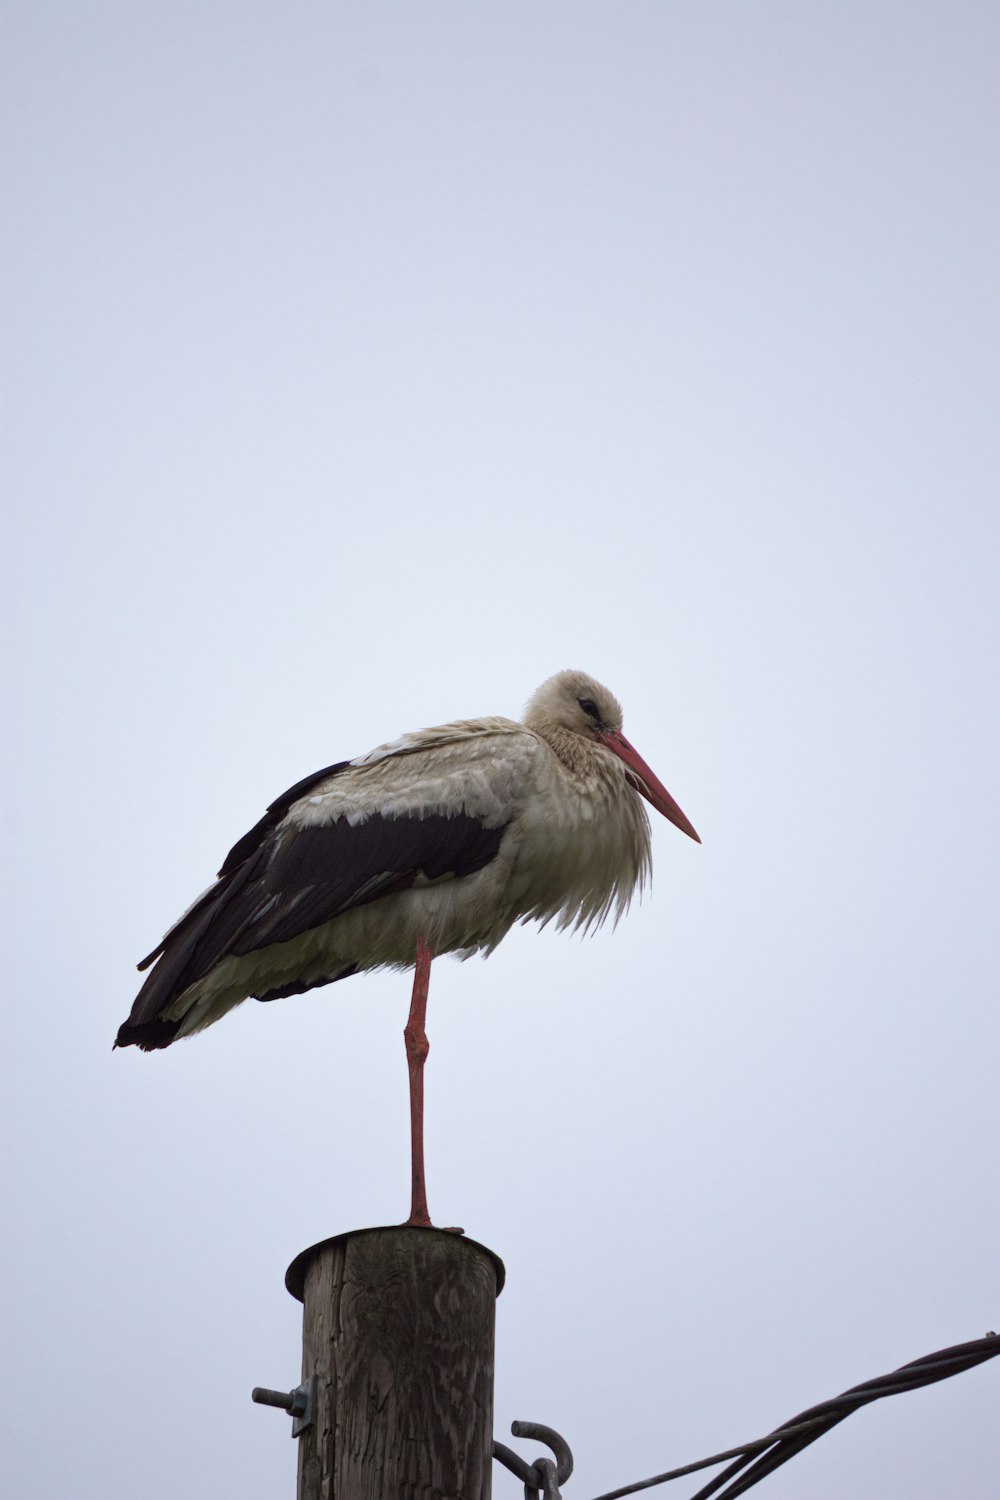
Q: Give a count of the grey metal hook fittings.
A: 1